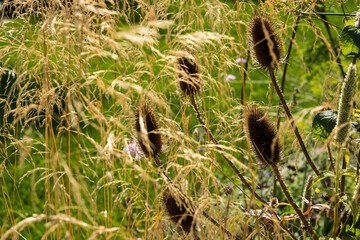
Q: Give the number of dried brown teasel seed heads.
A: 5